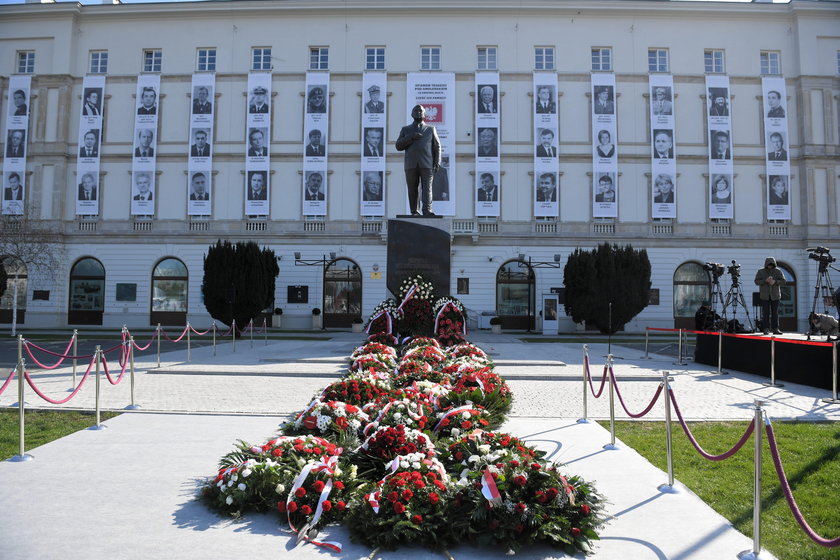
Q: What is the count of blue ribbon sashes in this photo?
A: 0